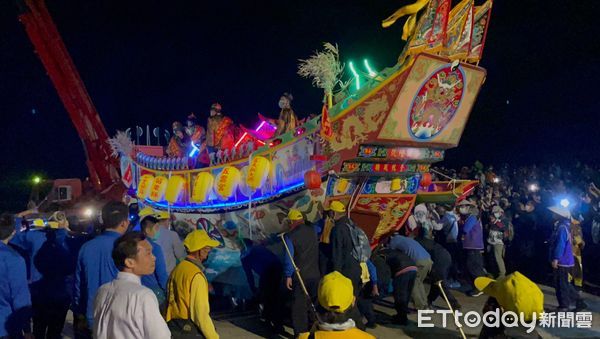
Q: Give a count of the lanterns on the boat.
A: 8